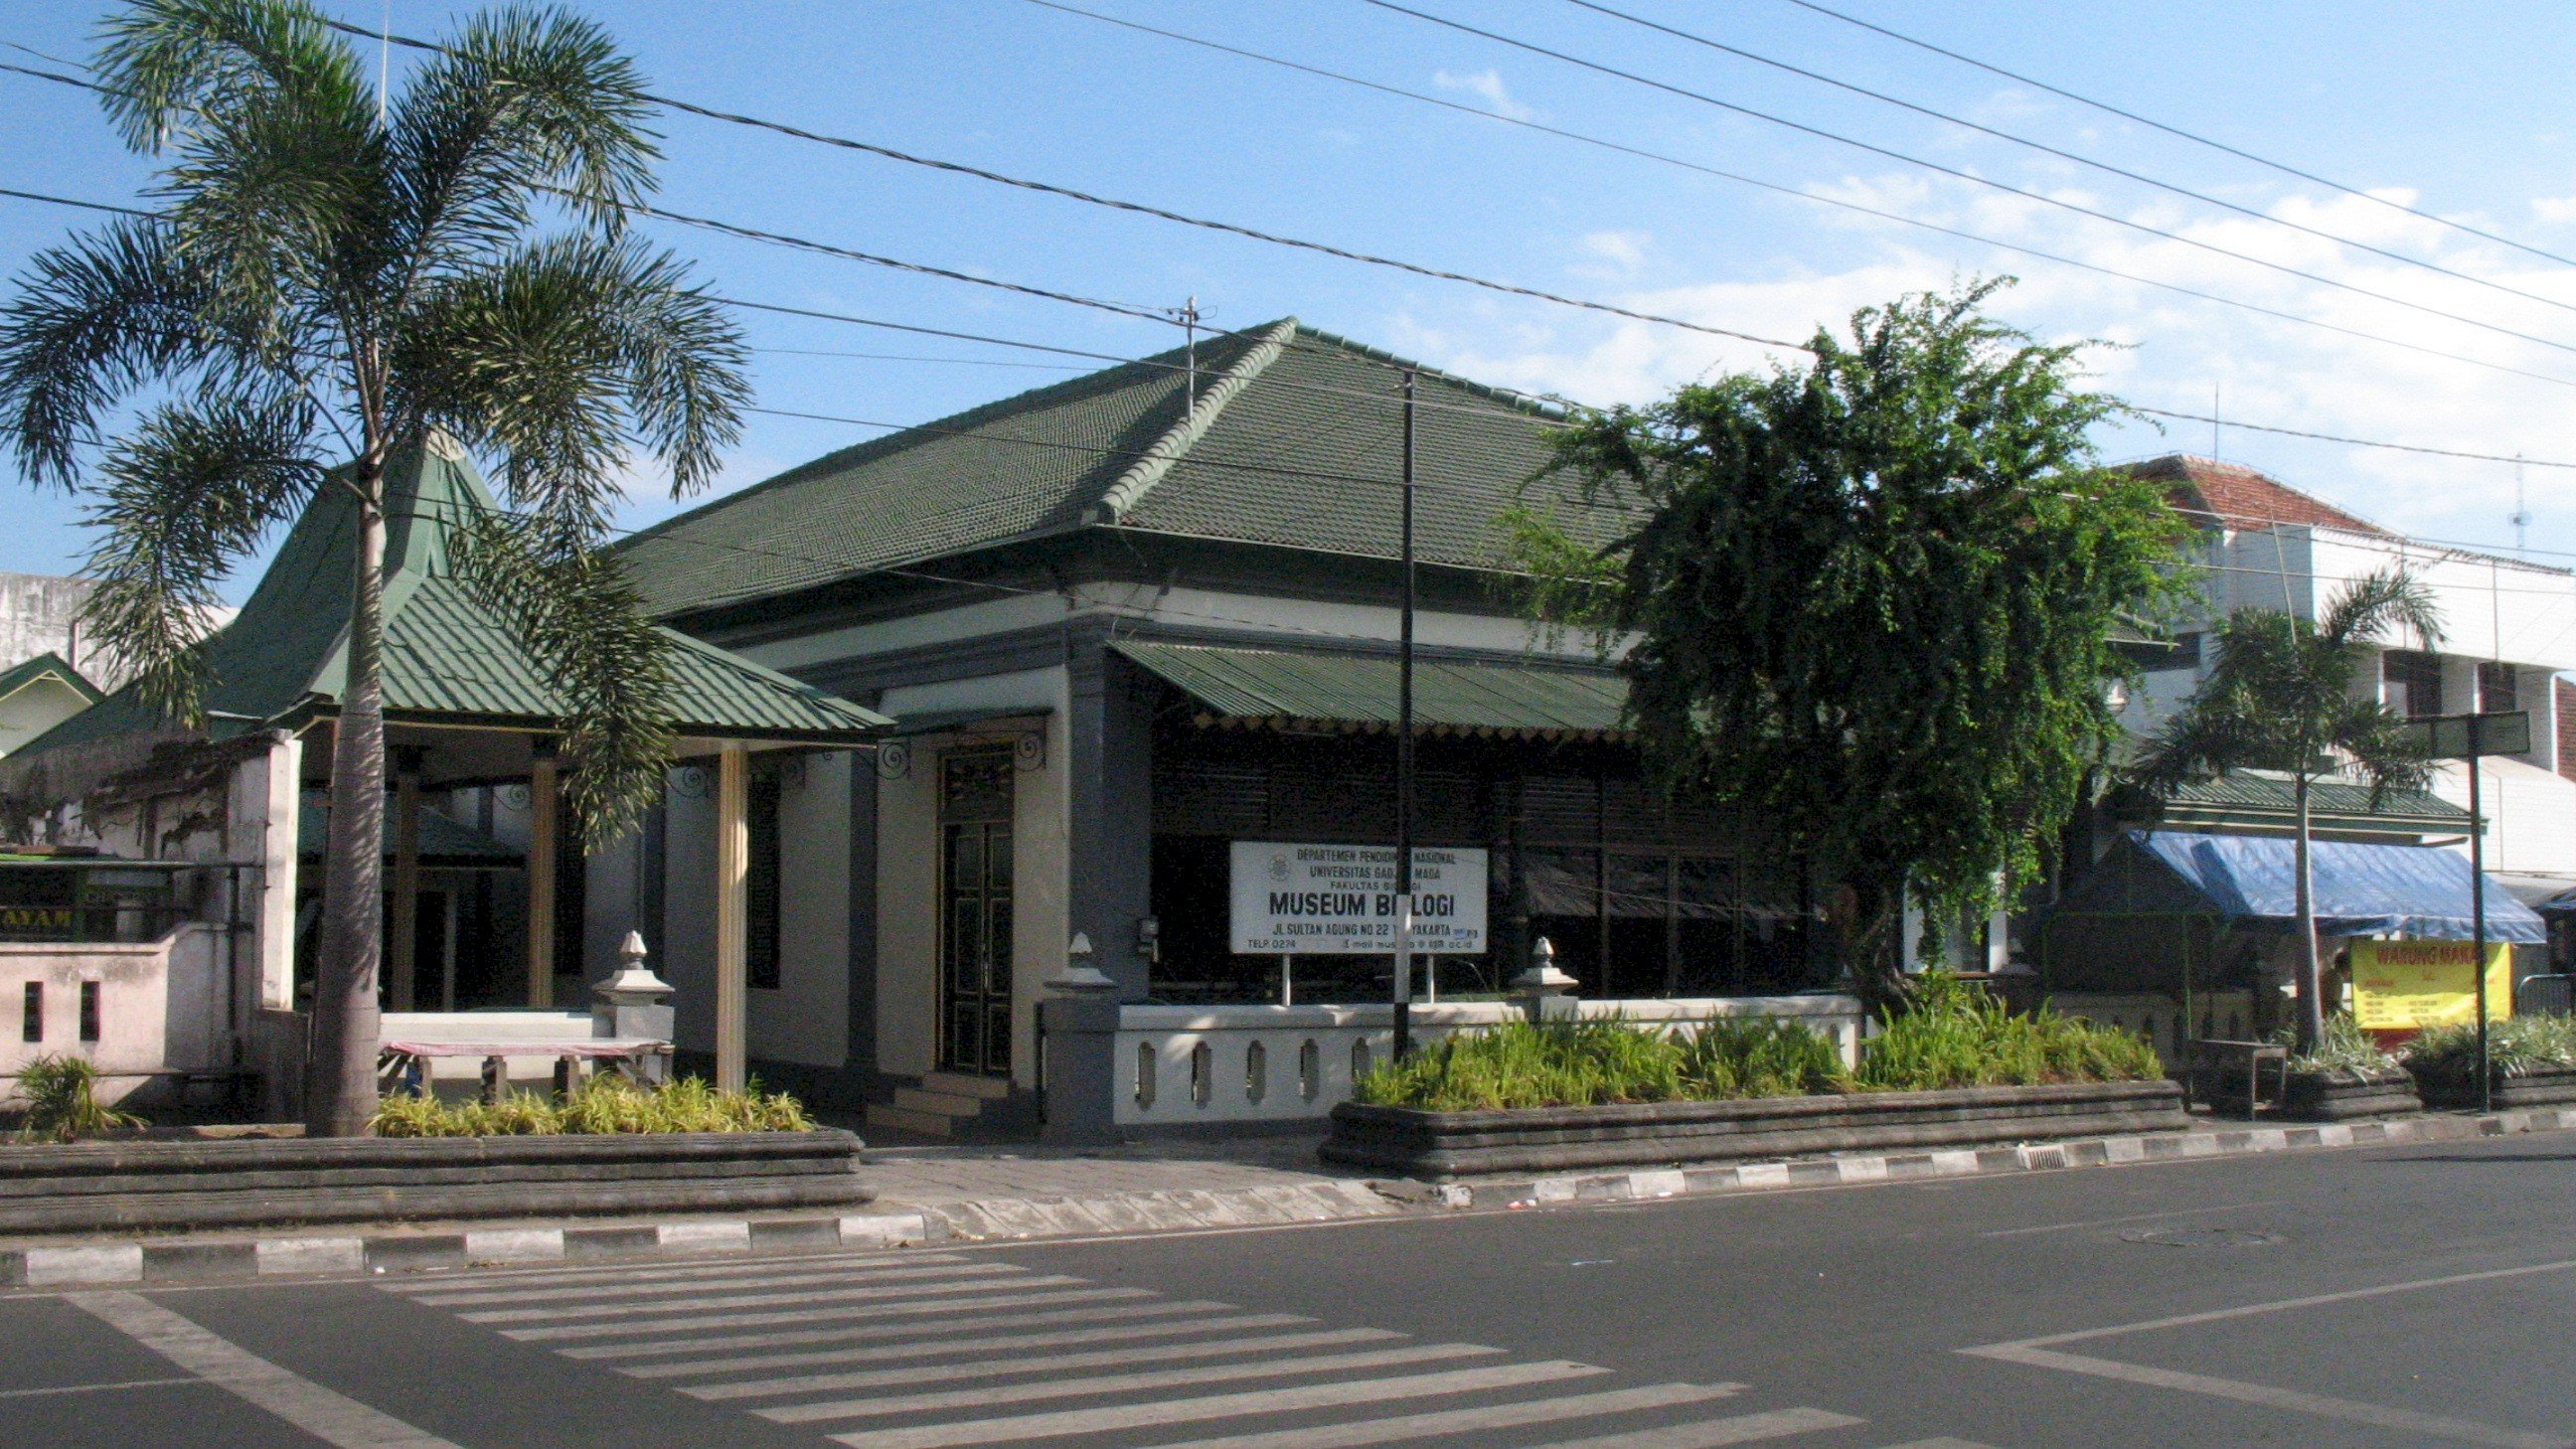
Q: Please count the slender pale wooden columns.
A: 3